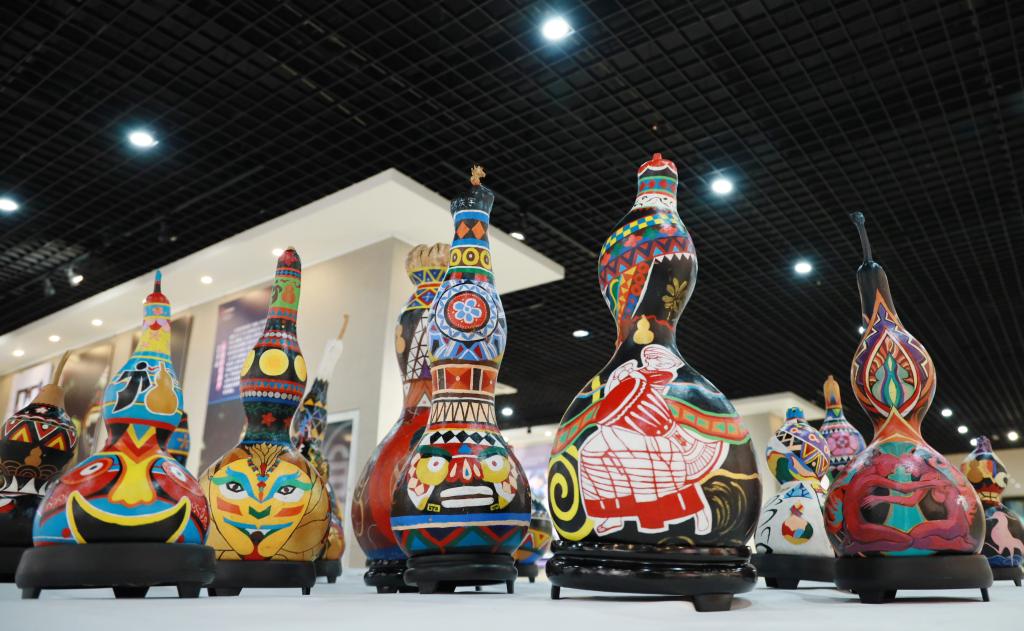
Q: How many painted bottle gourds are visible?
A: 13